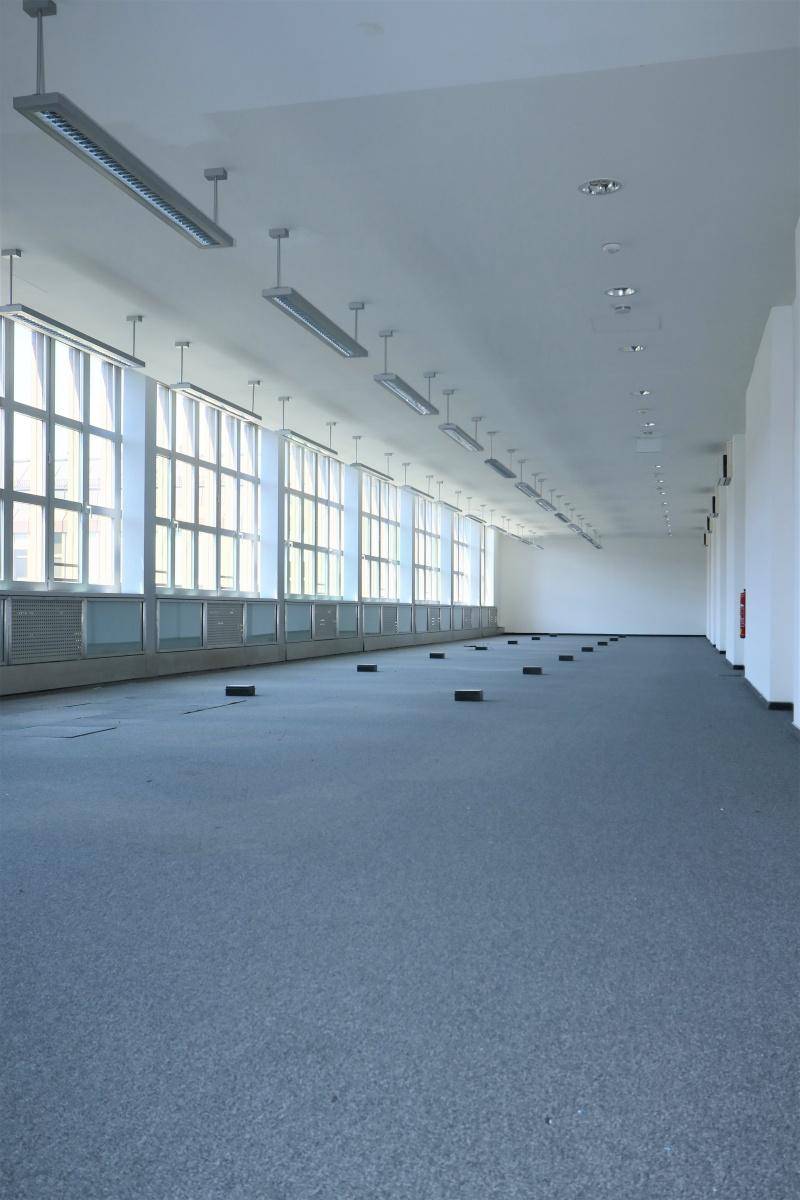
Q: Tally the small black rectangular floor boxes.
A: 14